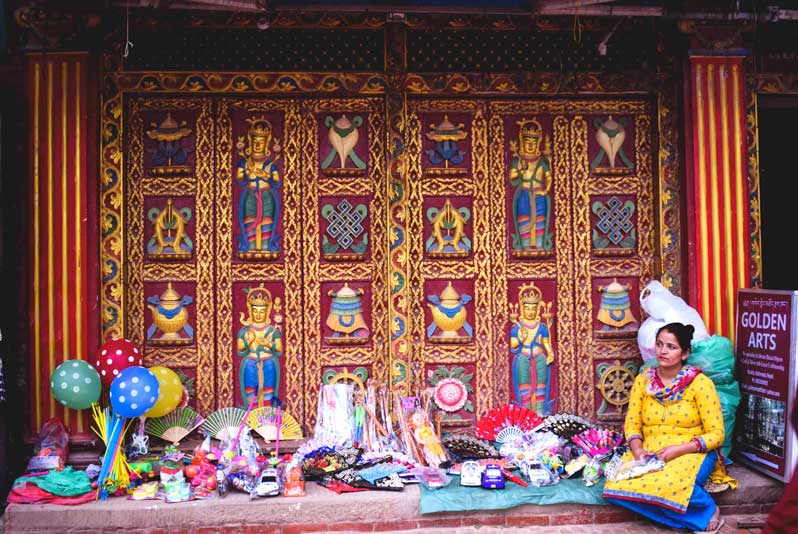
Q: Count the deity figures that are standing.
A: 4